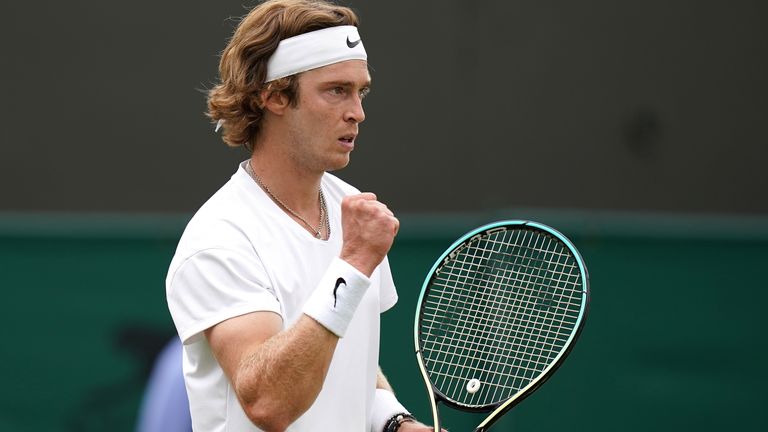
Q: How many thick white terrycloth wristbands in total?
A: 2